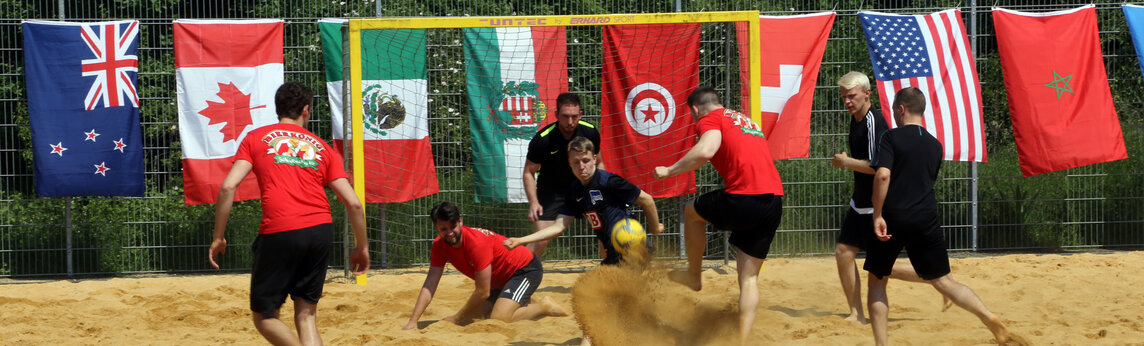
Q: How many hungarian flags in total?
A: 1